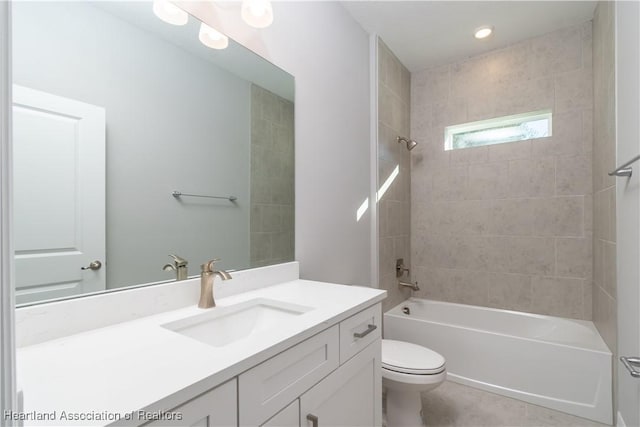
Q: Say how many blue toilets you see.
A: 0